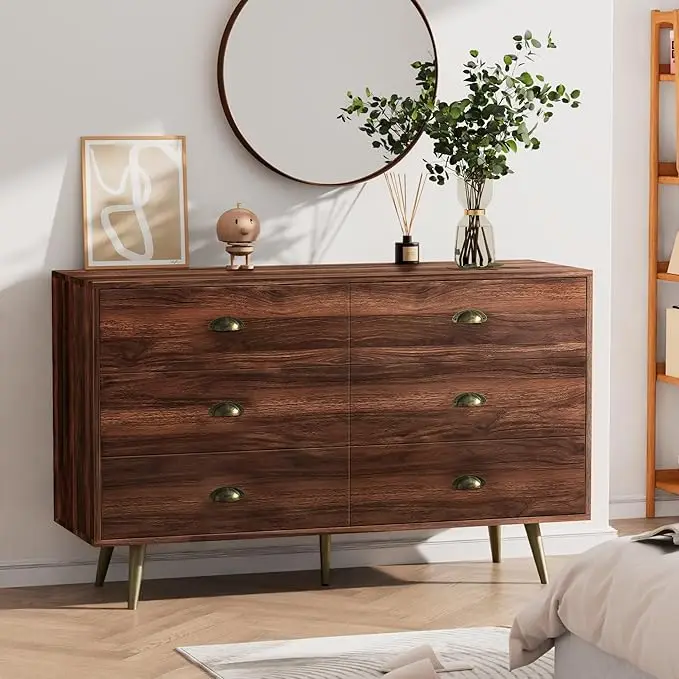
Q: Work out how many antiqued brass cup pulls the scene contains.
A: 6